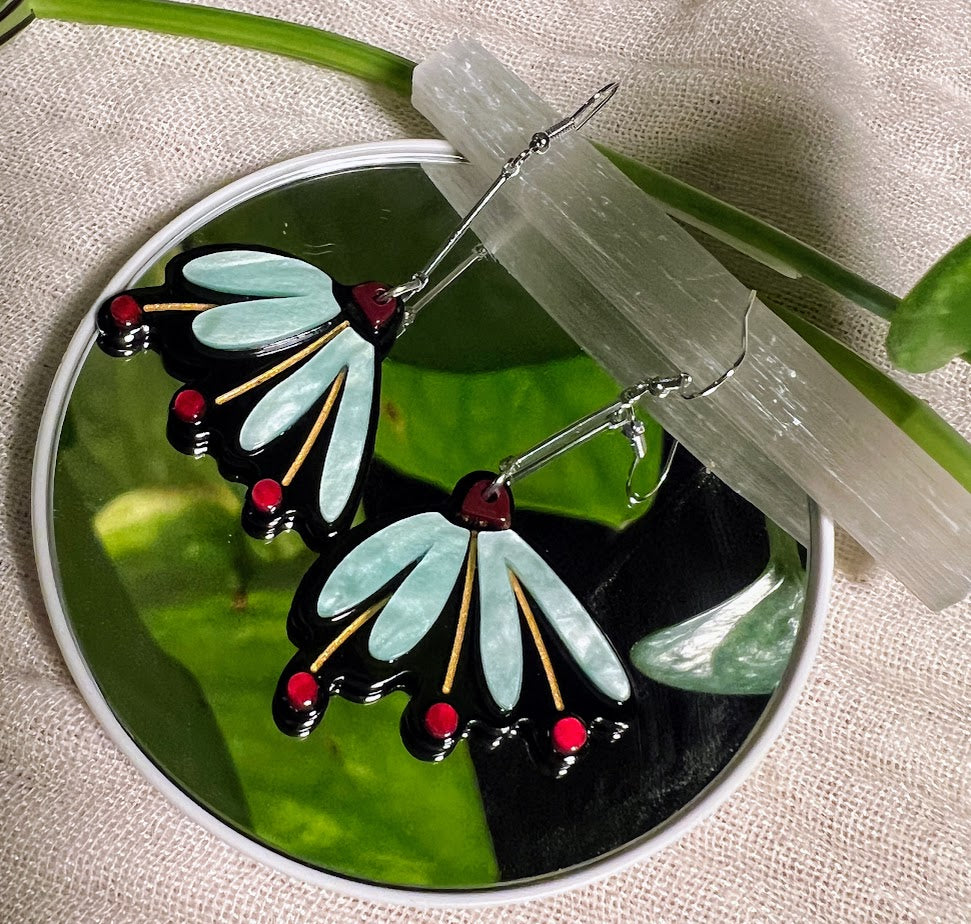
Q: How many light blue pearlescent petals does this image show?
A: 8